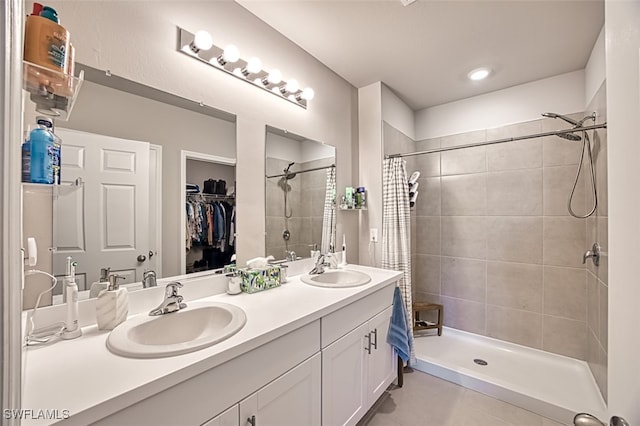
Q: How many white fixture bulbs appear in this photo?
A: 6